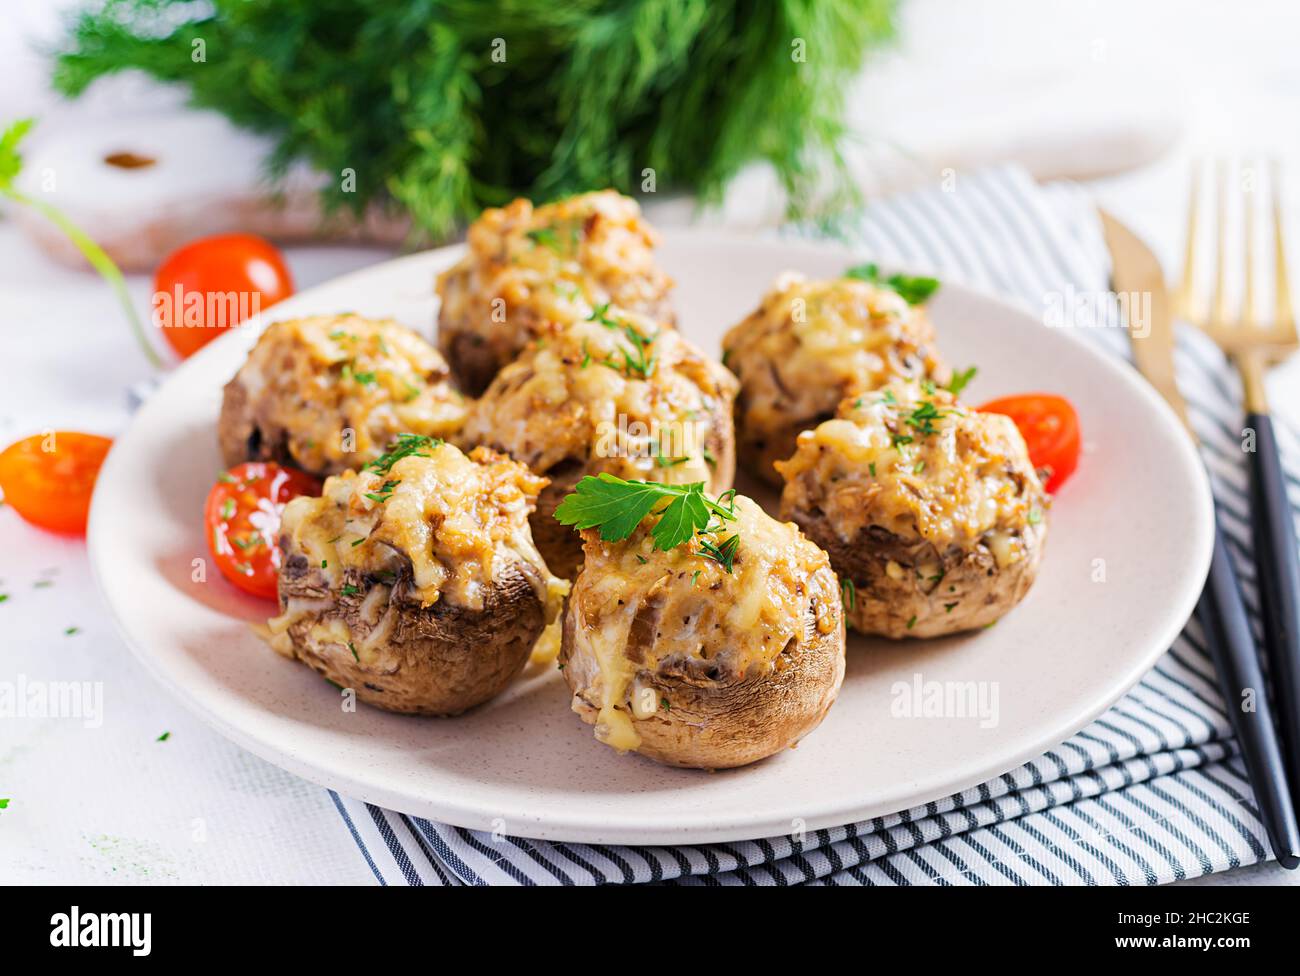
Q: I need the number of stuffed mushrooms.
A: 7